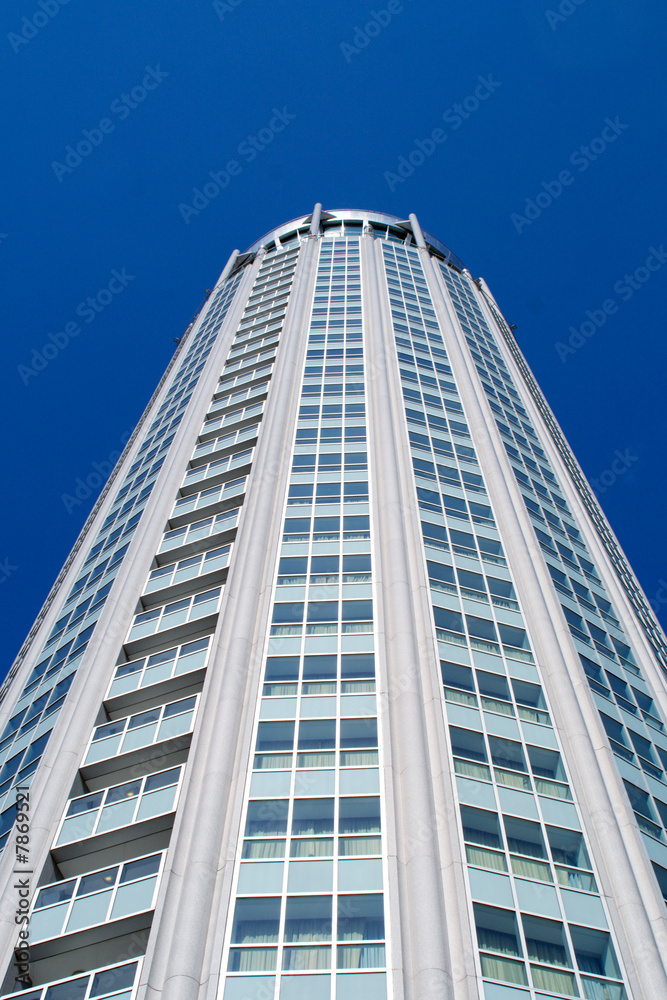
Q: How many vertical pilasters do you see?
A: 6